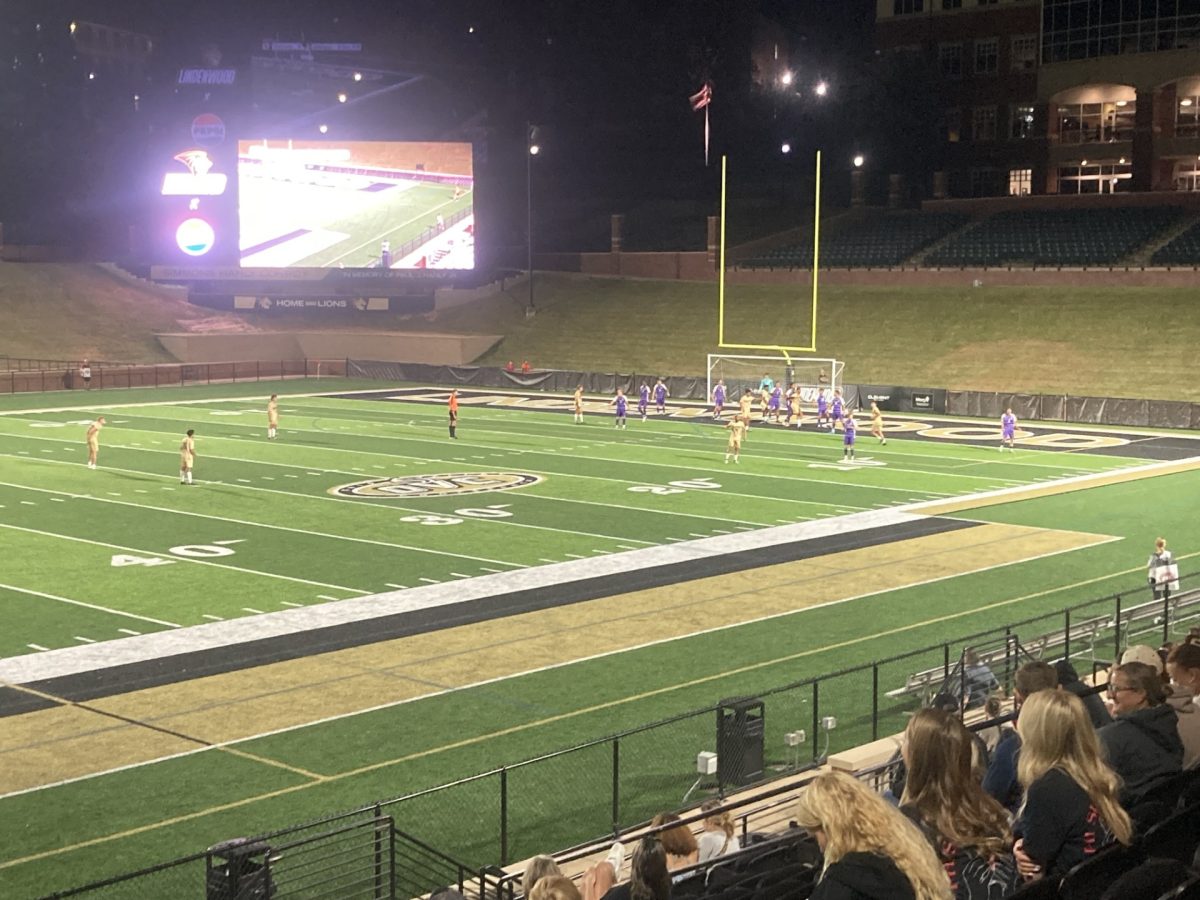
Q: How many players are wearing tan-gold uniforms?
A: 9